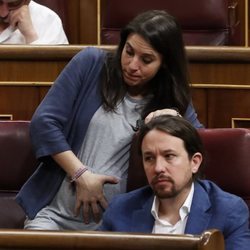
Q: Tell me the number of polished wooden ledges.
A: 2